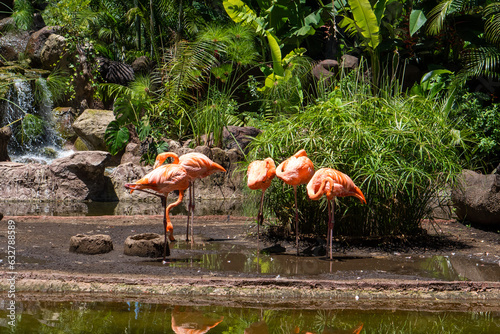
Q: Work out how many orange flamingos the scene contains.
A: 5